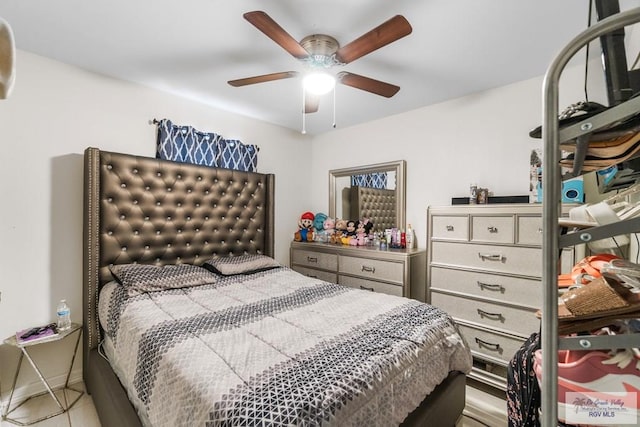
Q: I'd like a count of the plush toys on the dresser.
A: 6